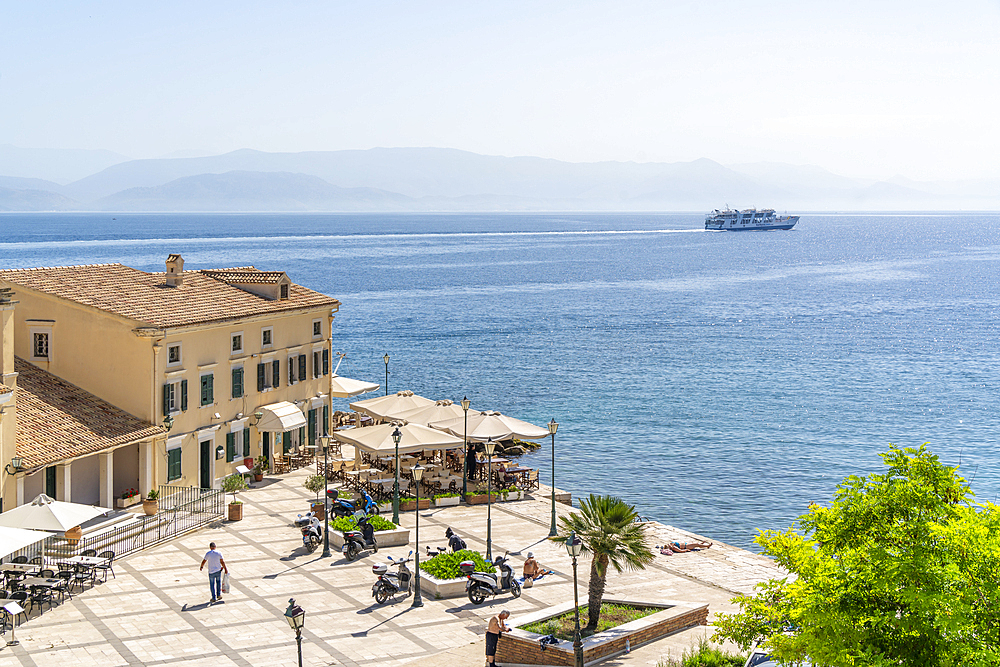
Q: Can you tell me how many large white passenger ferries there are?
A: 1